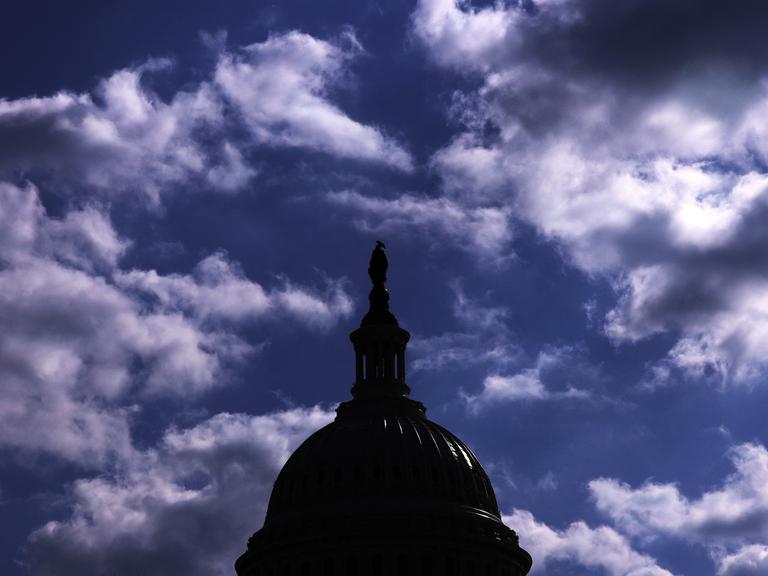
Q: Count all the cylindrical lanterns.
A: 1